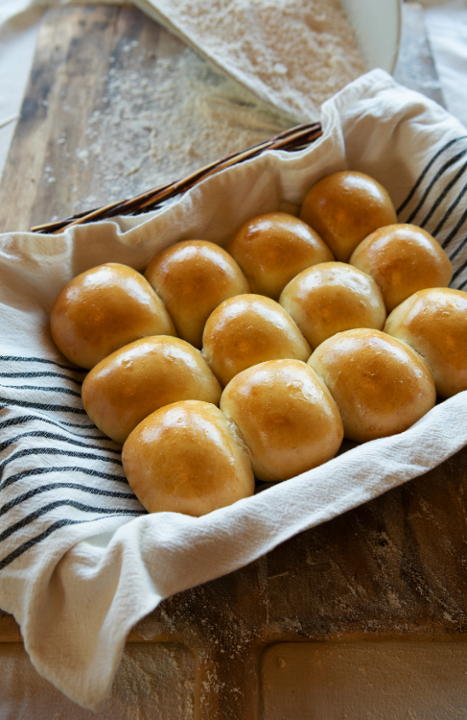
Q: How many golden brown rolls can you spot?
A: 12